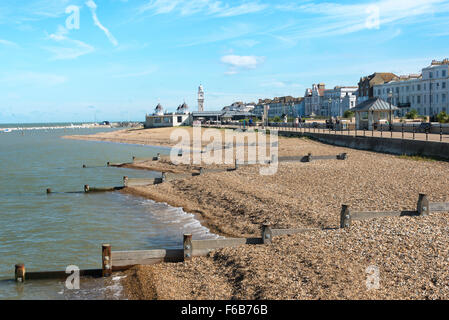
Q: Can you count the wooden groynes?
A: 3